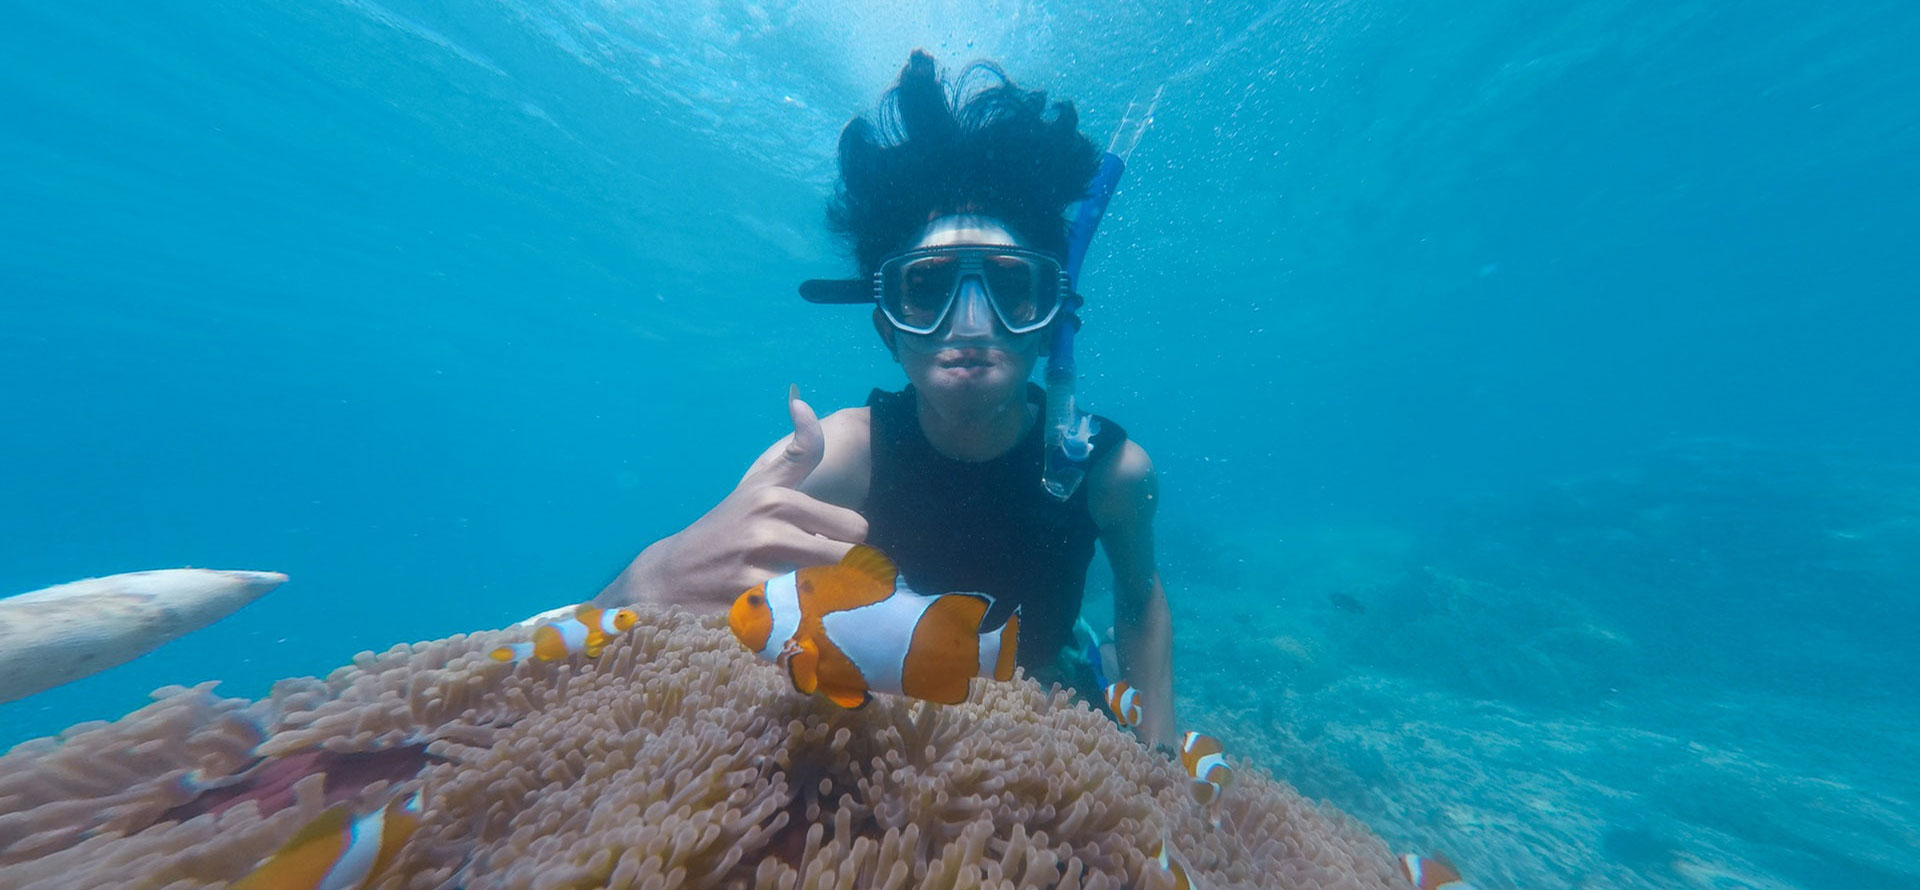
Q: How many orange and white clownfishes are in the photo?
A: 7